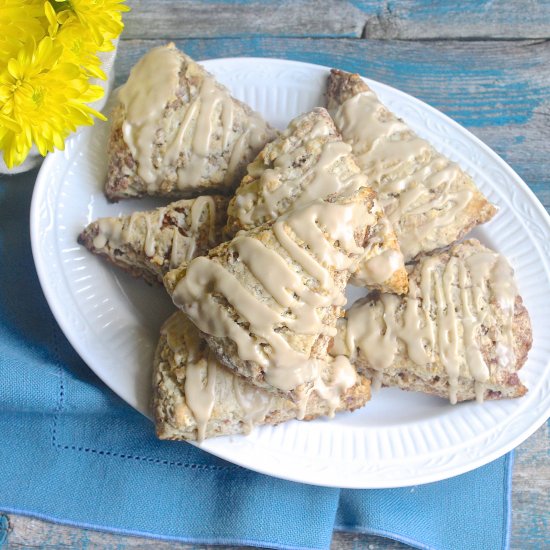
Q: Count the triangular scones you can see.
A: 7